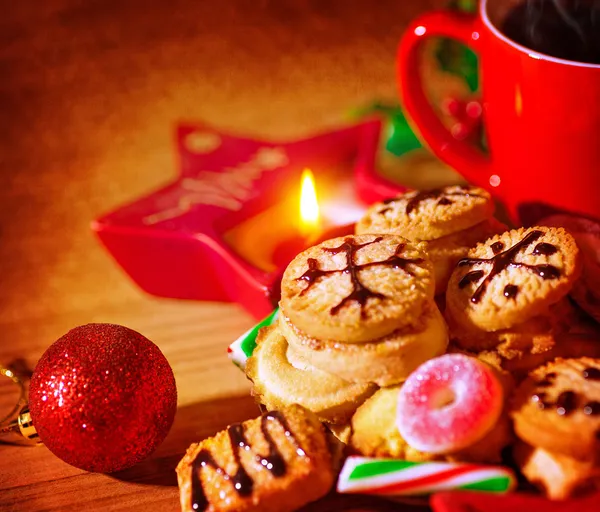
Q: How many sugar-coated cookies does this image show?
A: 1